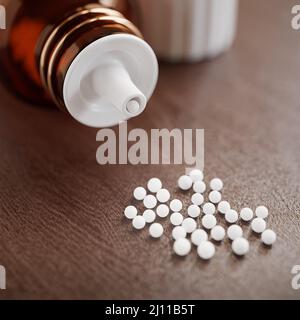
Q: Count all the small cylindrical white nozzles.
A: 1